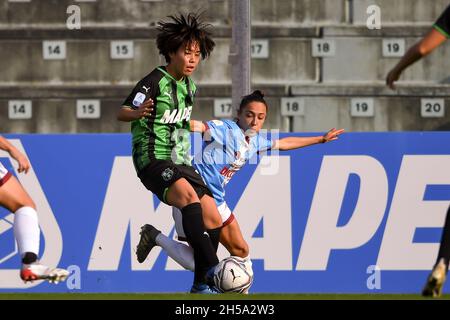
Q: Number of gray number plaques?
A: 11